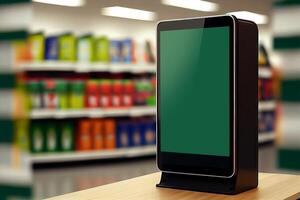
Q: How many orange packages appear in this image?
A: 3